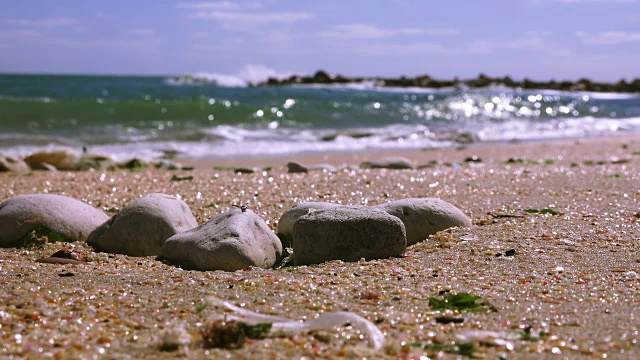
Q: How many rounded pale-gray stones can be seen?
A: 6